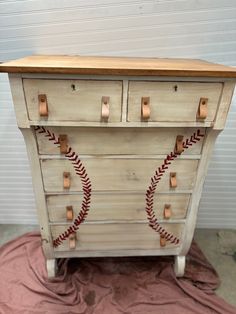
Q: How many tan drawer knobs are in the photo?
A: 12